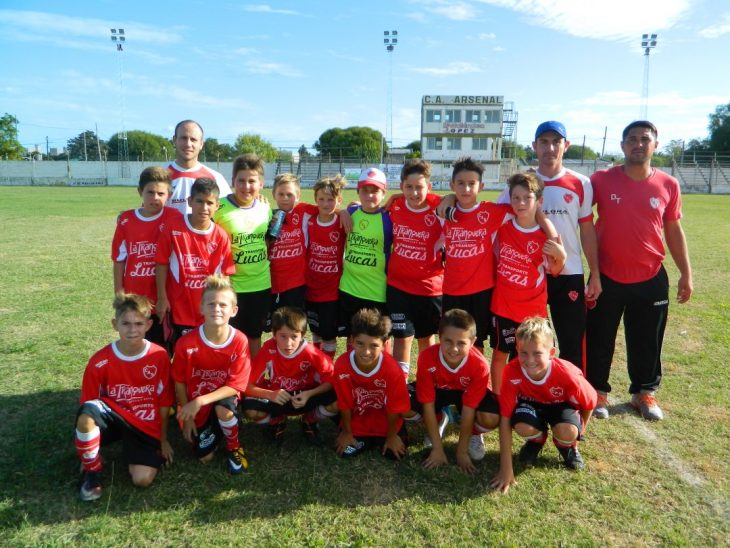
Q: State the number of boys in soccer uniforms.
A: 15